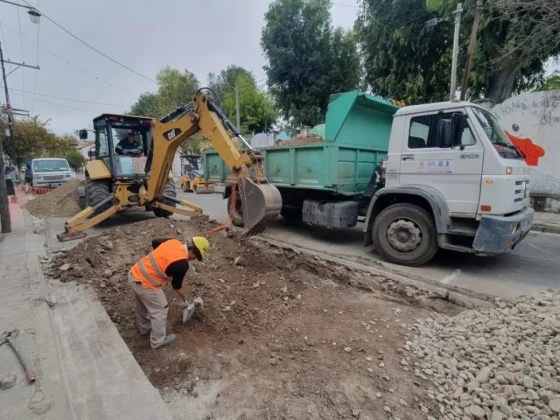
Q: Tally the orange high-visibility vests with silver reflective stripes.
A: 1